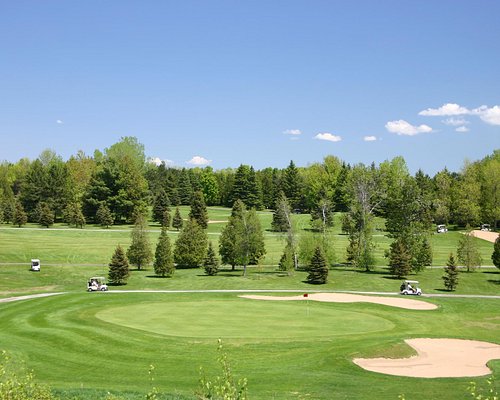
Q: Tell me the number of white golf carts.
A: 5